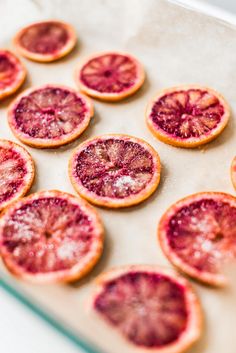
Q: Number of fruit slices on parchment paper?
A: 11